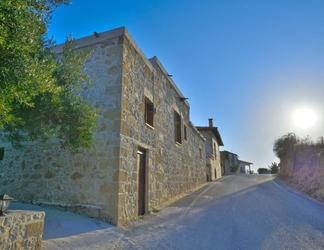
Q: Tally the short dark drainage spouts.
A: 3